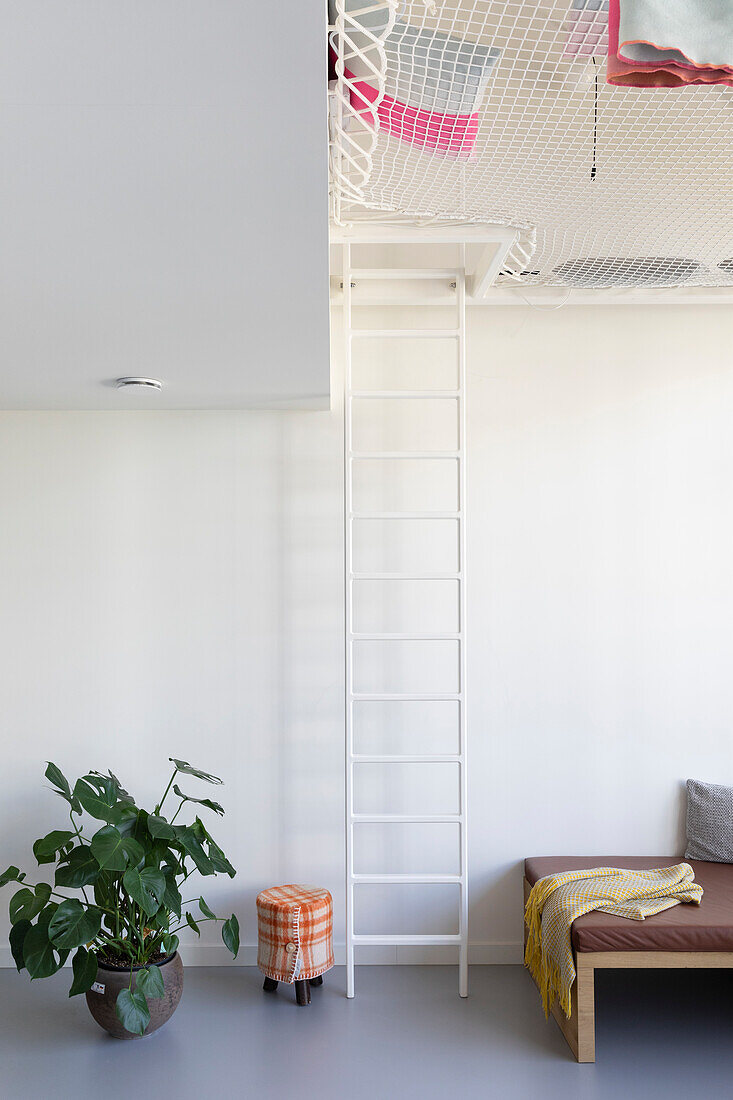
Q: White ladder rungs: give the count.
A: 12